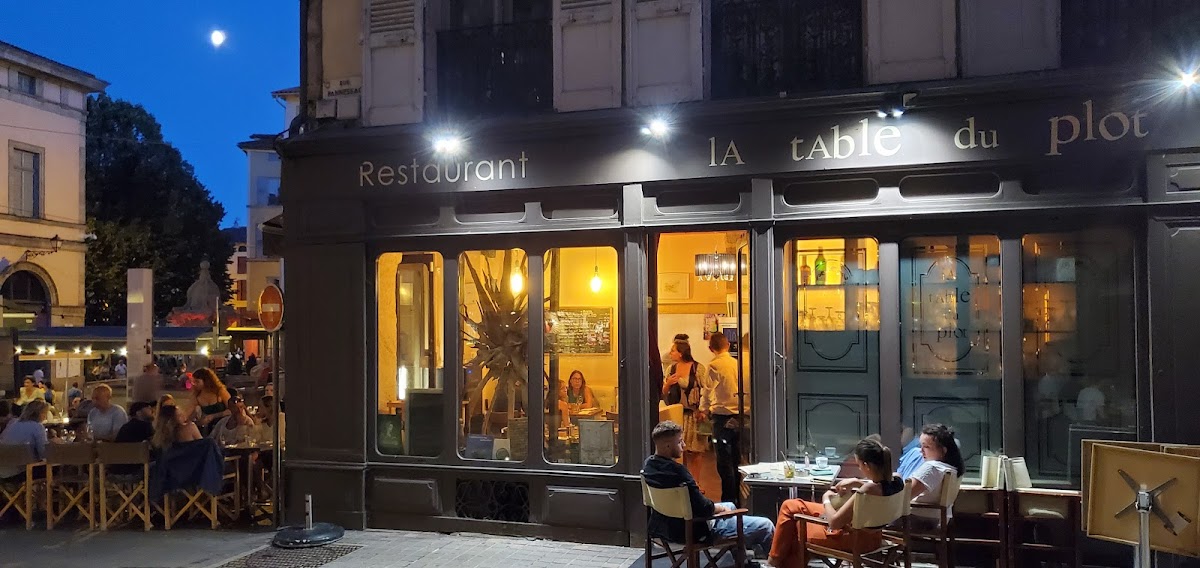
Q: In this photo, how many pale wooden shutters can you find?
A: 5